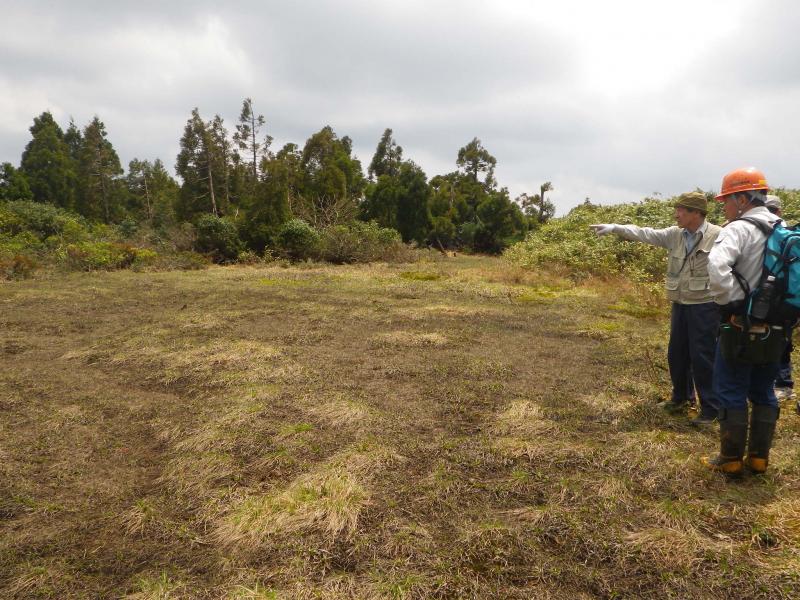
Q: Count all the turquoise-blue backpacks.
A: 1